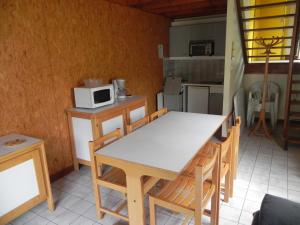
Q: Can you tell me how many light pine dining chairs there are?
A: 6